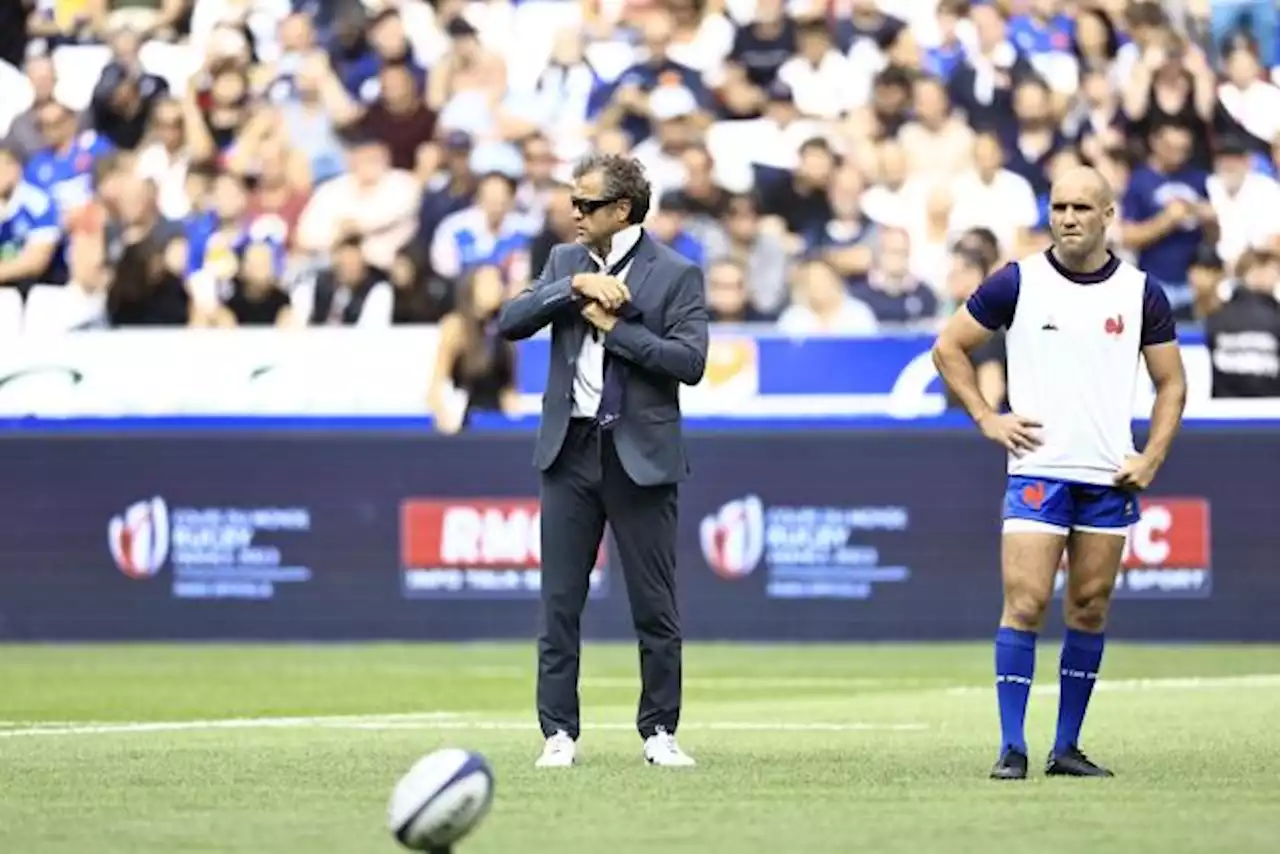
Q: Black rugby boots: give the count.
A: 2